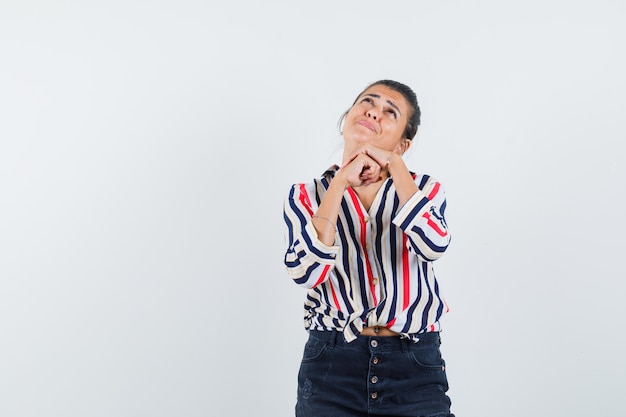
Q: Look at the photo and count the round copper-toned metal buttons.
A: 4